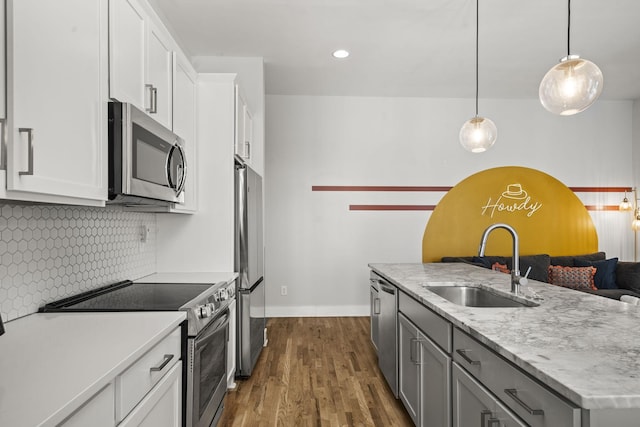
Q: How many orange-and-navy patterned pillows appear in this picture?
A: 2